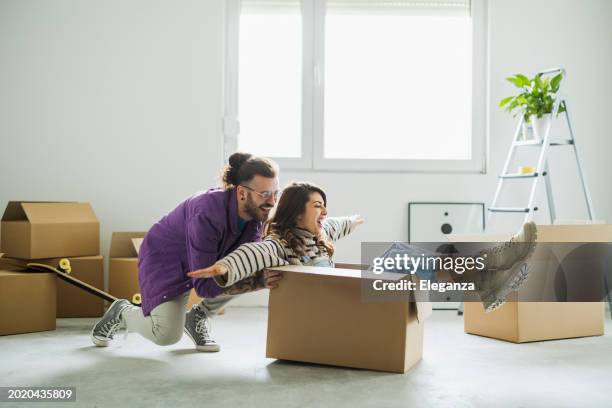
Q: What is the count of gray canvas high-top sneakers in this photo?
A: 2